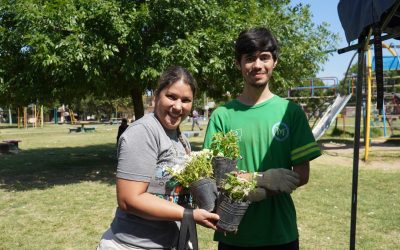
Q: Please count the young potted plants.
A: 3